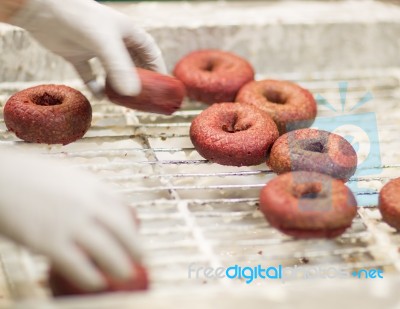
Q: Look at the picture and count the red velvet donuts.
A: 9